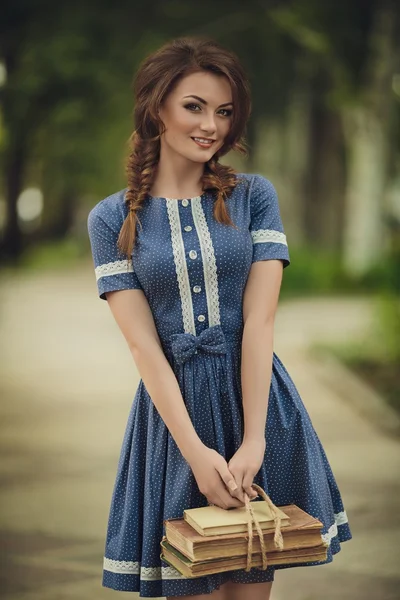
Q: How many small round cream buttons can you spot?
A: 5